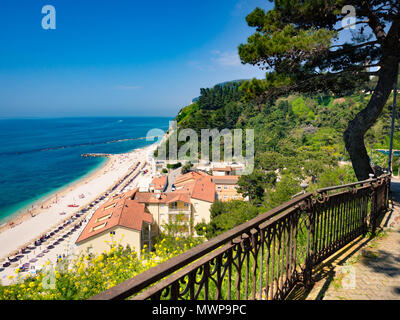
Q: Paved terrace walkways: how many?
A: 1